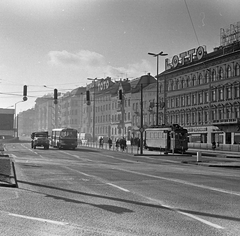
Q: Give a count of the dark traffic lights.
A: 4